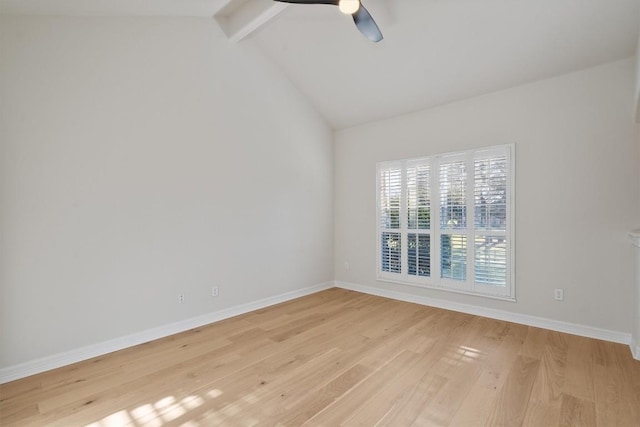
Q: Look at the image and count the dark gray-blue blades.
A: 2